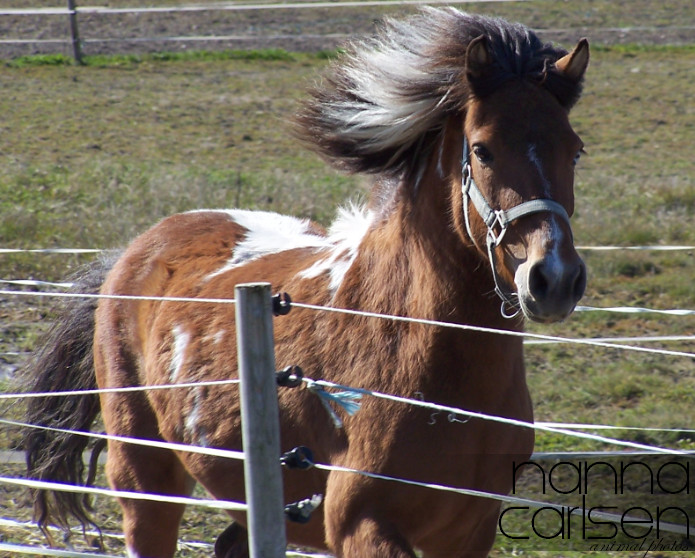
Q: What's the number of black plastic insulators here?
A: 4